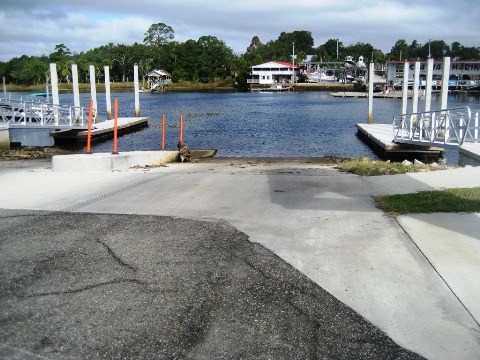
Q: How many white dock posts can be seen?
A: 10